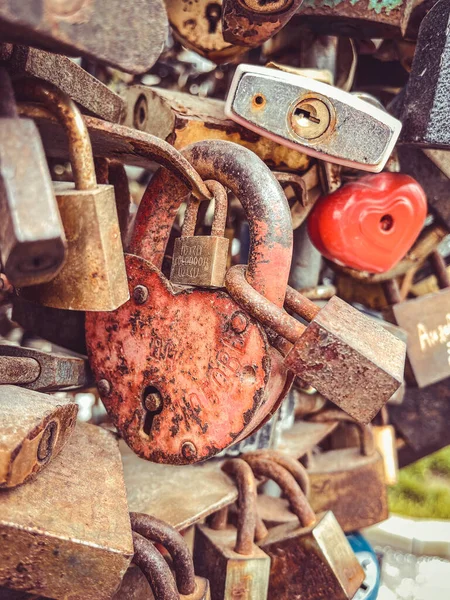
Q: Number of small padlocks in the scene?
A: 1